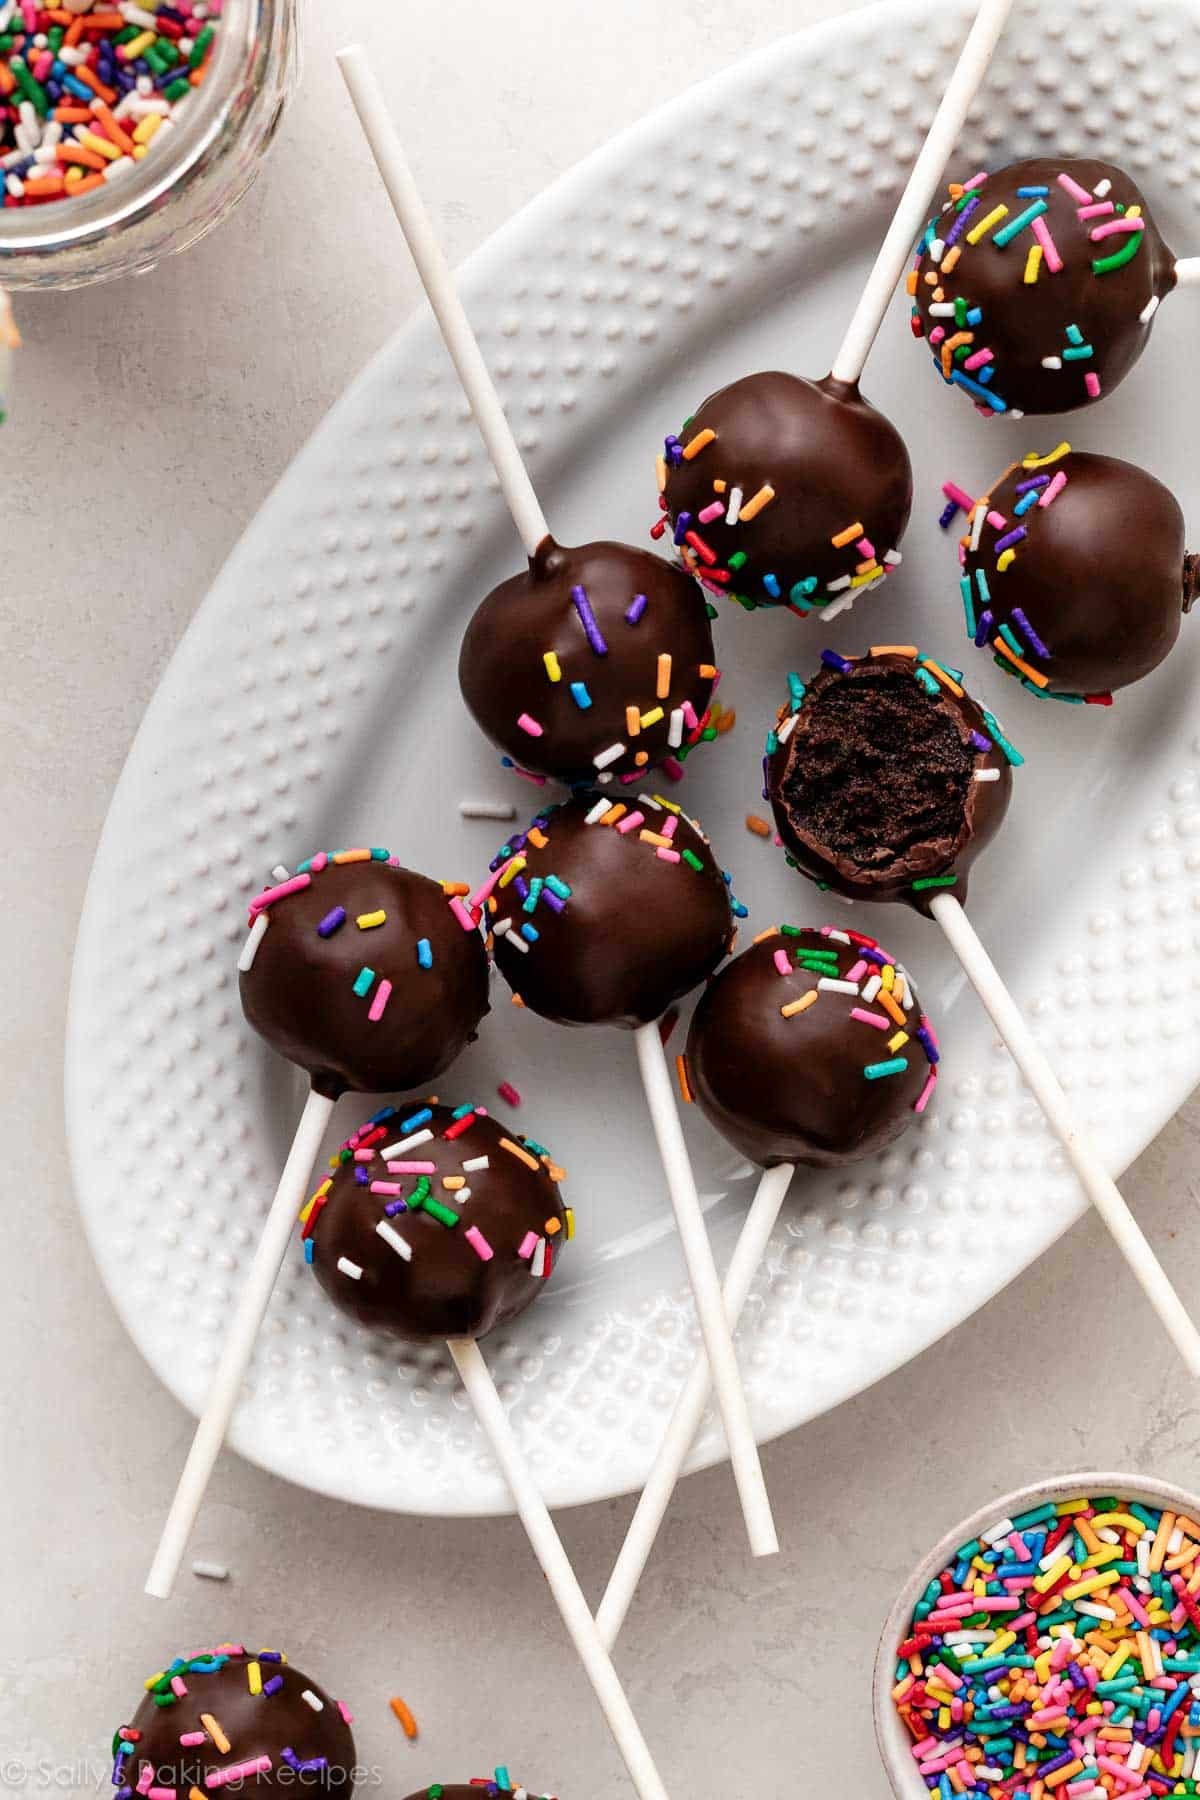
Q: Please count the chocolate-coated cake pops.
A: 11